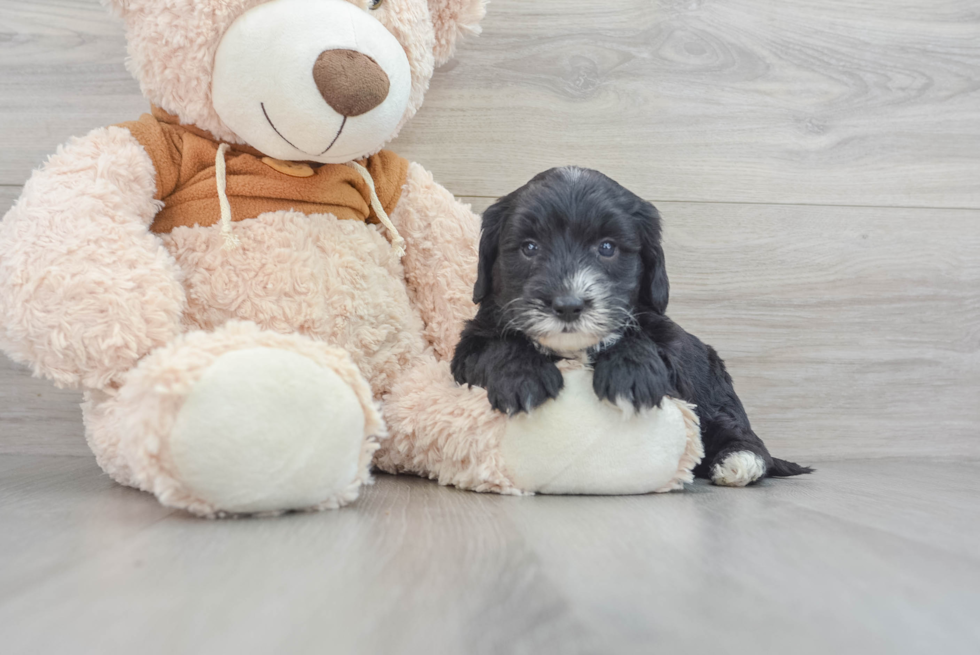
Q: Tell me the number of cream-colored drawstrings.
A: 2